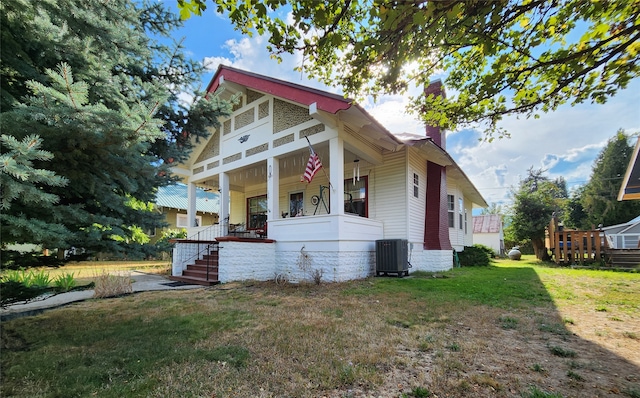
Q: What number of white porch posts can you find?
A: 4